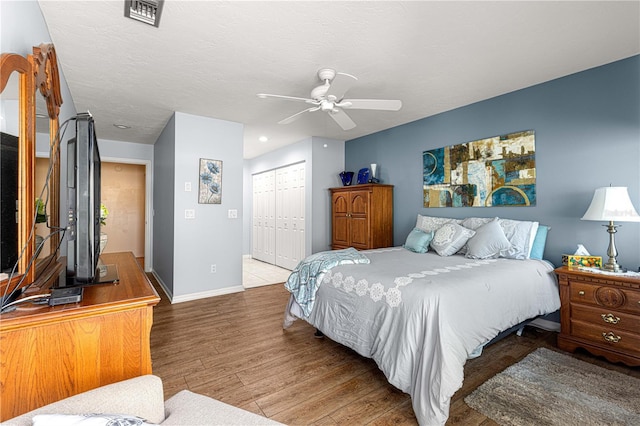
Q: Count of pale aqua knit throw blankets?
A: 1